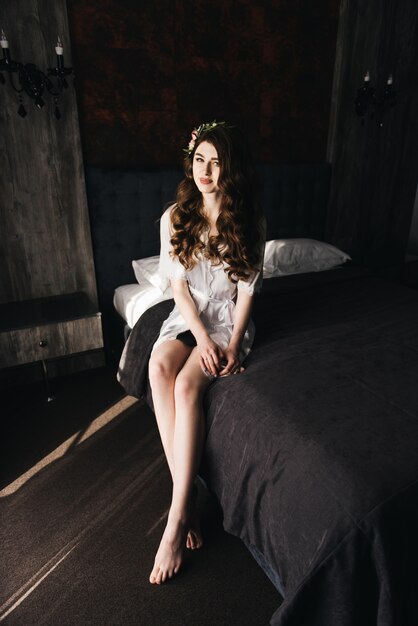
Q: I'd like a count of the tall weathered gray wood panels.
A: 2